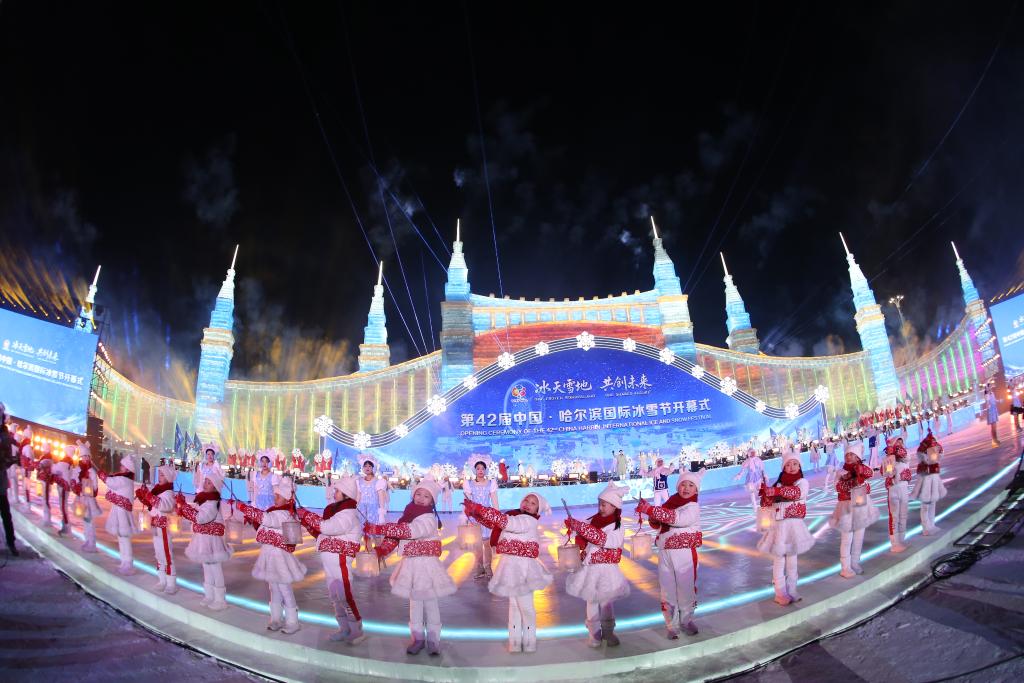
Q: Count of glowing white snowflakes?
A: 15